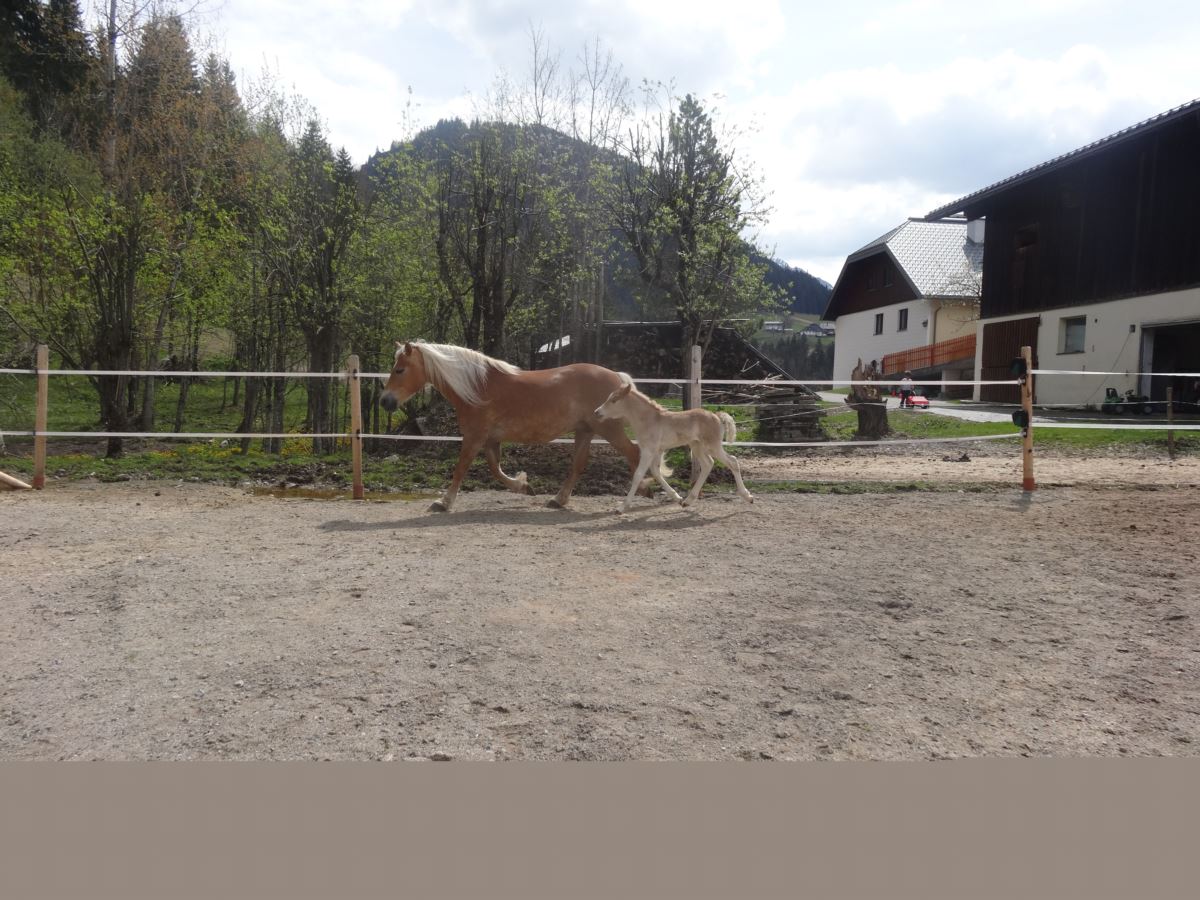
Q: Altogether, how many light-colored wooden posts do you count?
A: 4